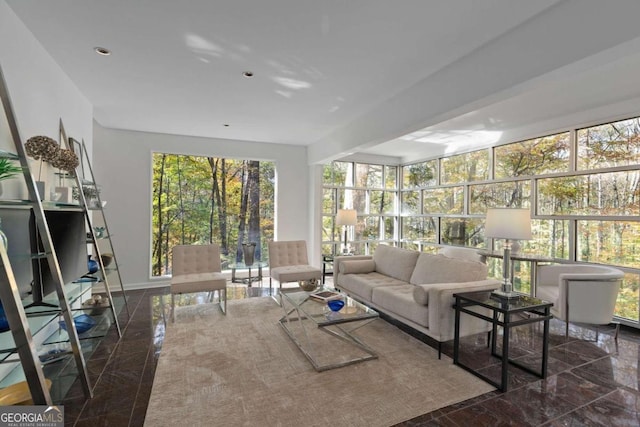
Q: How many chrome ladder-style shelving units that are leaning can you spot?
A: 2